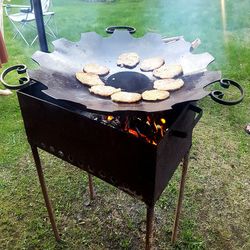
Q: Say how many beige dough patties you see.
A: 9